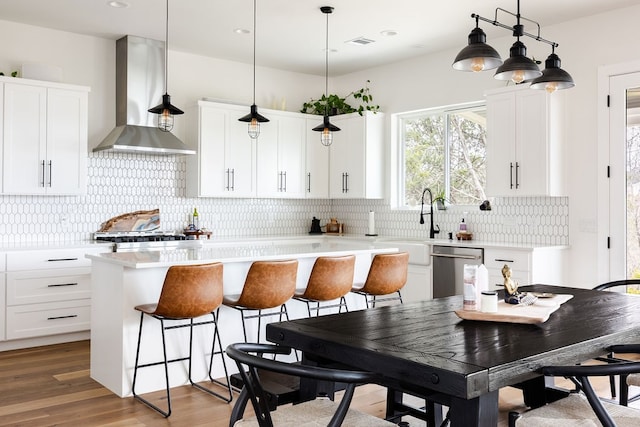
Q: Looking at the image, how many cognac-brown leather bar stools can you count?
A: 4